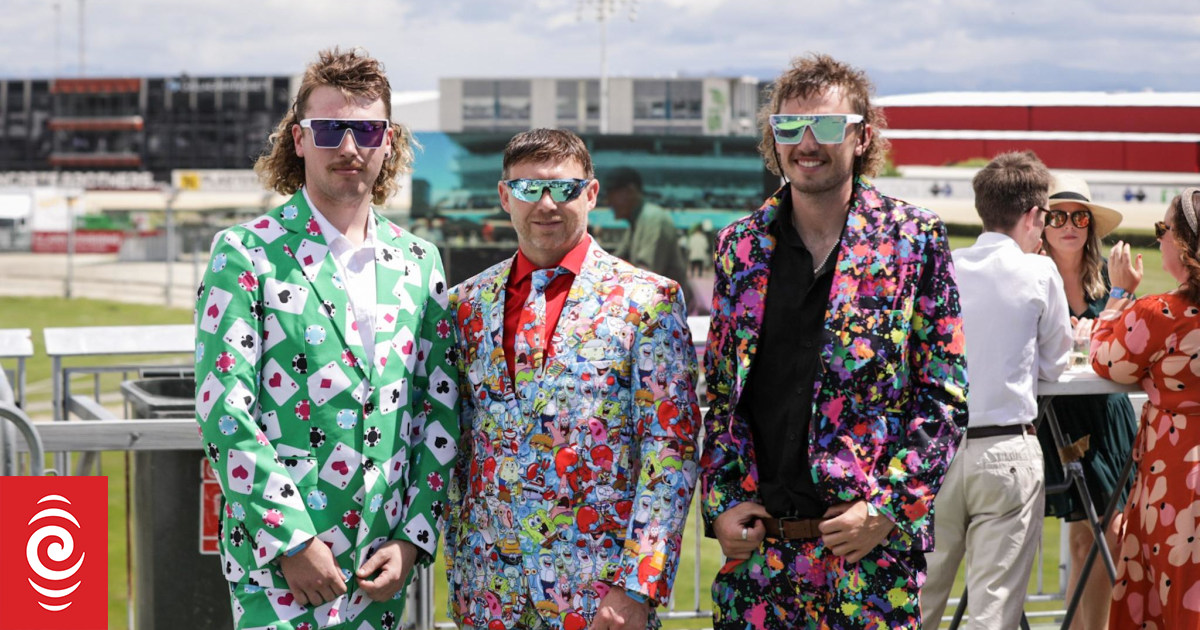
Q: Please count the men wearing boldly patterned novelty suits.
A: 3